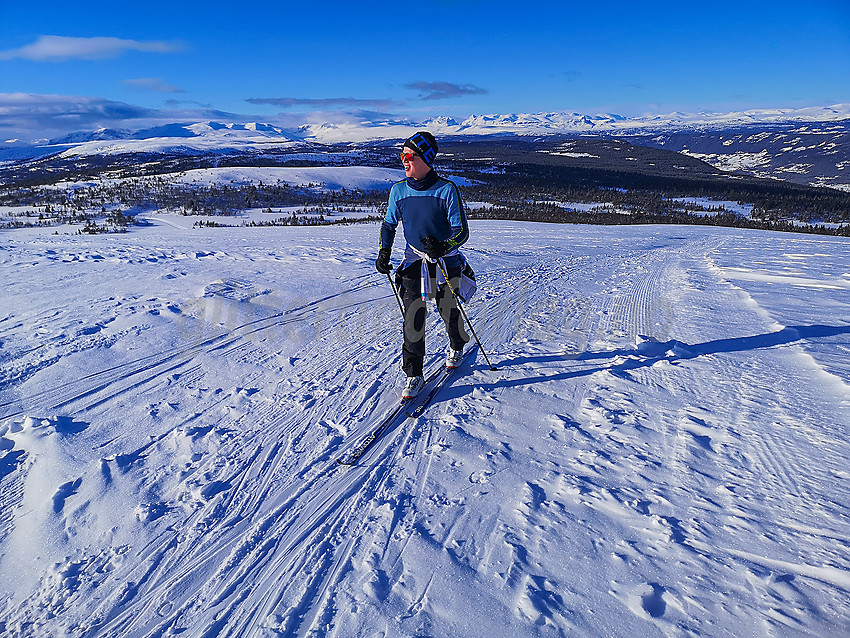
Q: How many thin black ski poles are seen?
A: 2